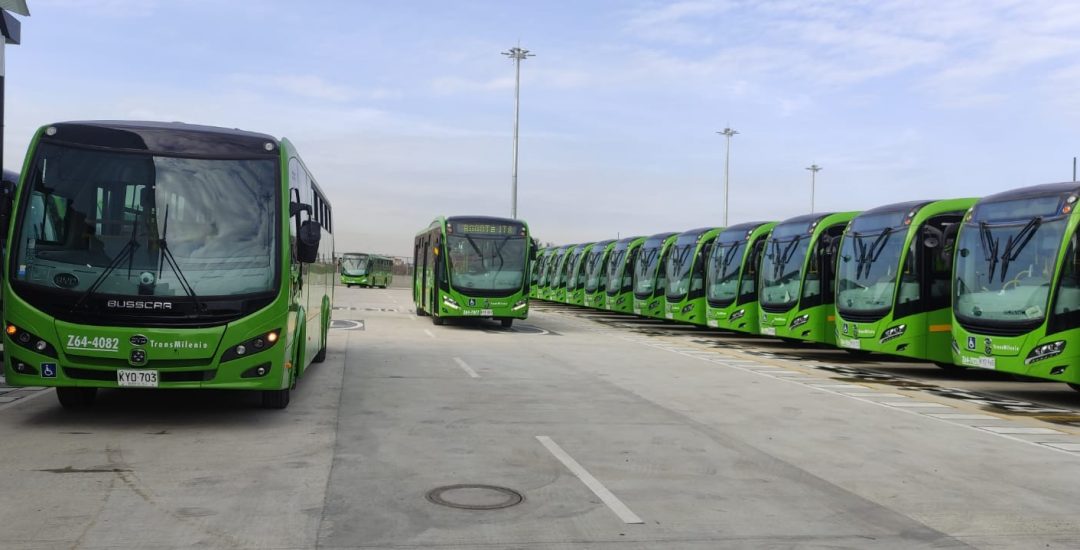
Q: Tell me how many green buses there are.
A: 15